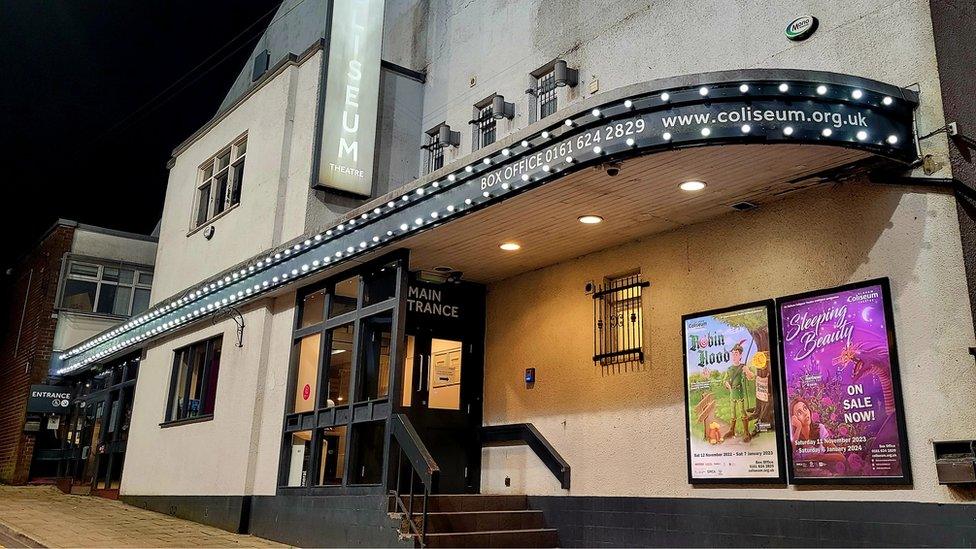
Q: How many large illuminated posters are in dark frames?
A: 2